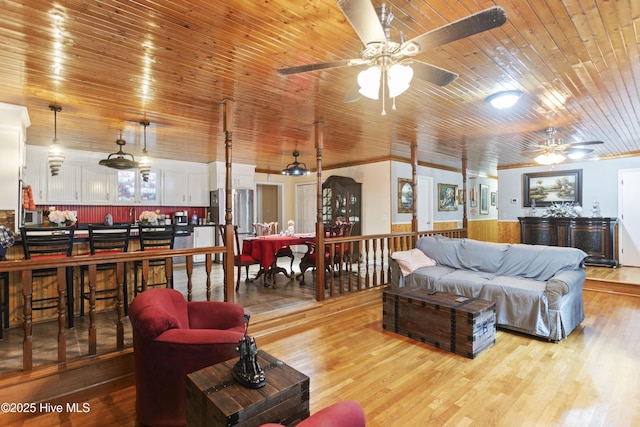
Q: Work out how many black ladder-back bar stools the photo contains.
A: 3